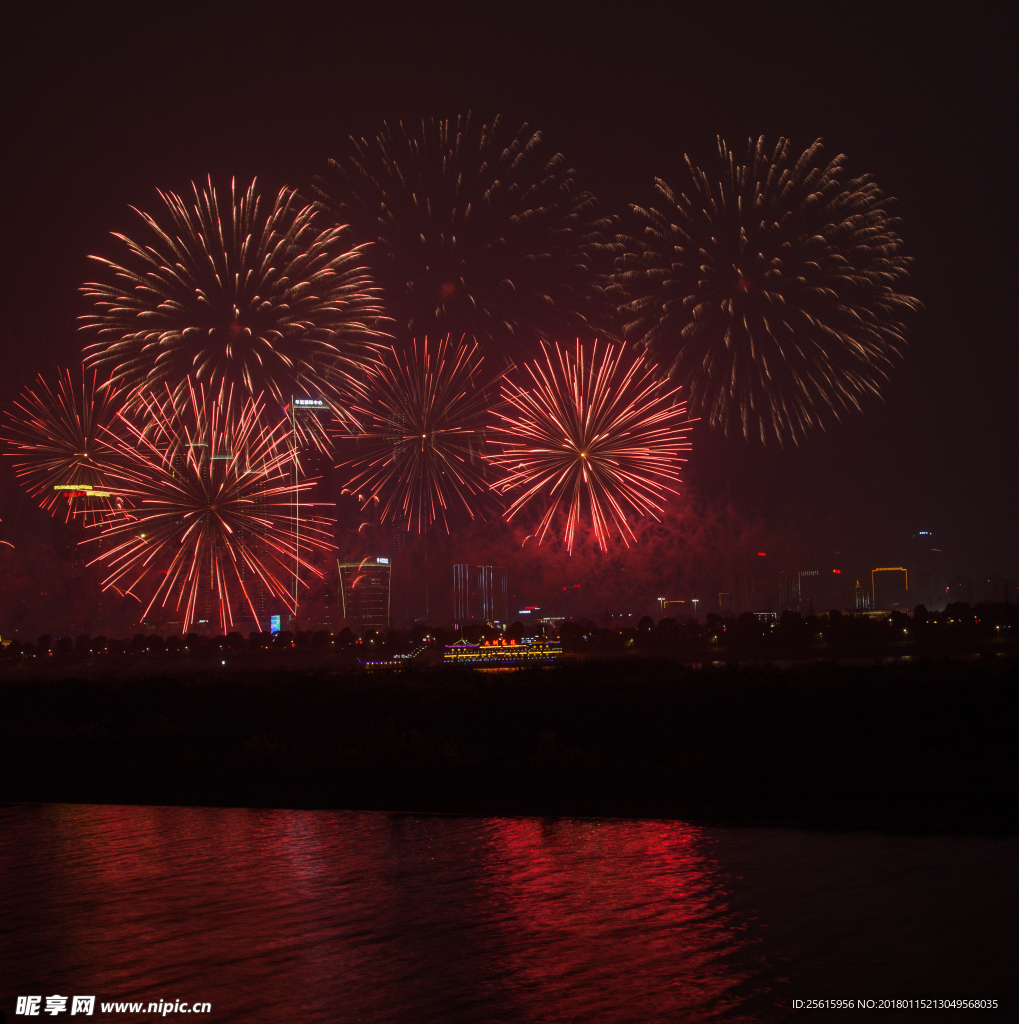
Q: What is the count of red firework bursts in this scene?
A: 4